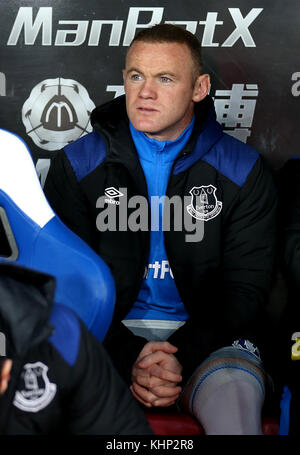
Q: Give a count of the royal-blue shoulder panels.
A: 3